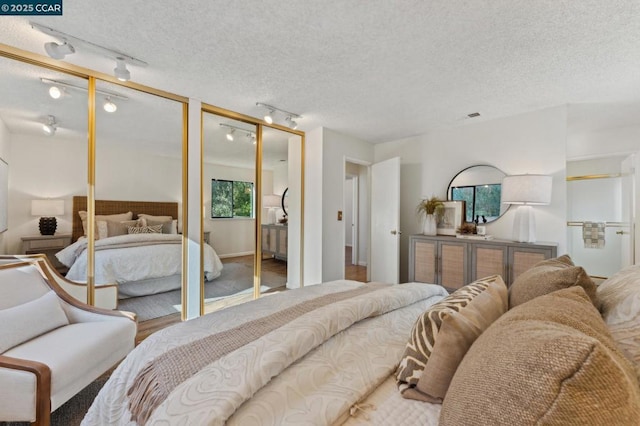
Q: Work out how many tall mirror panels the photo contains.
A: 4